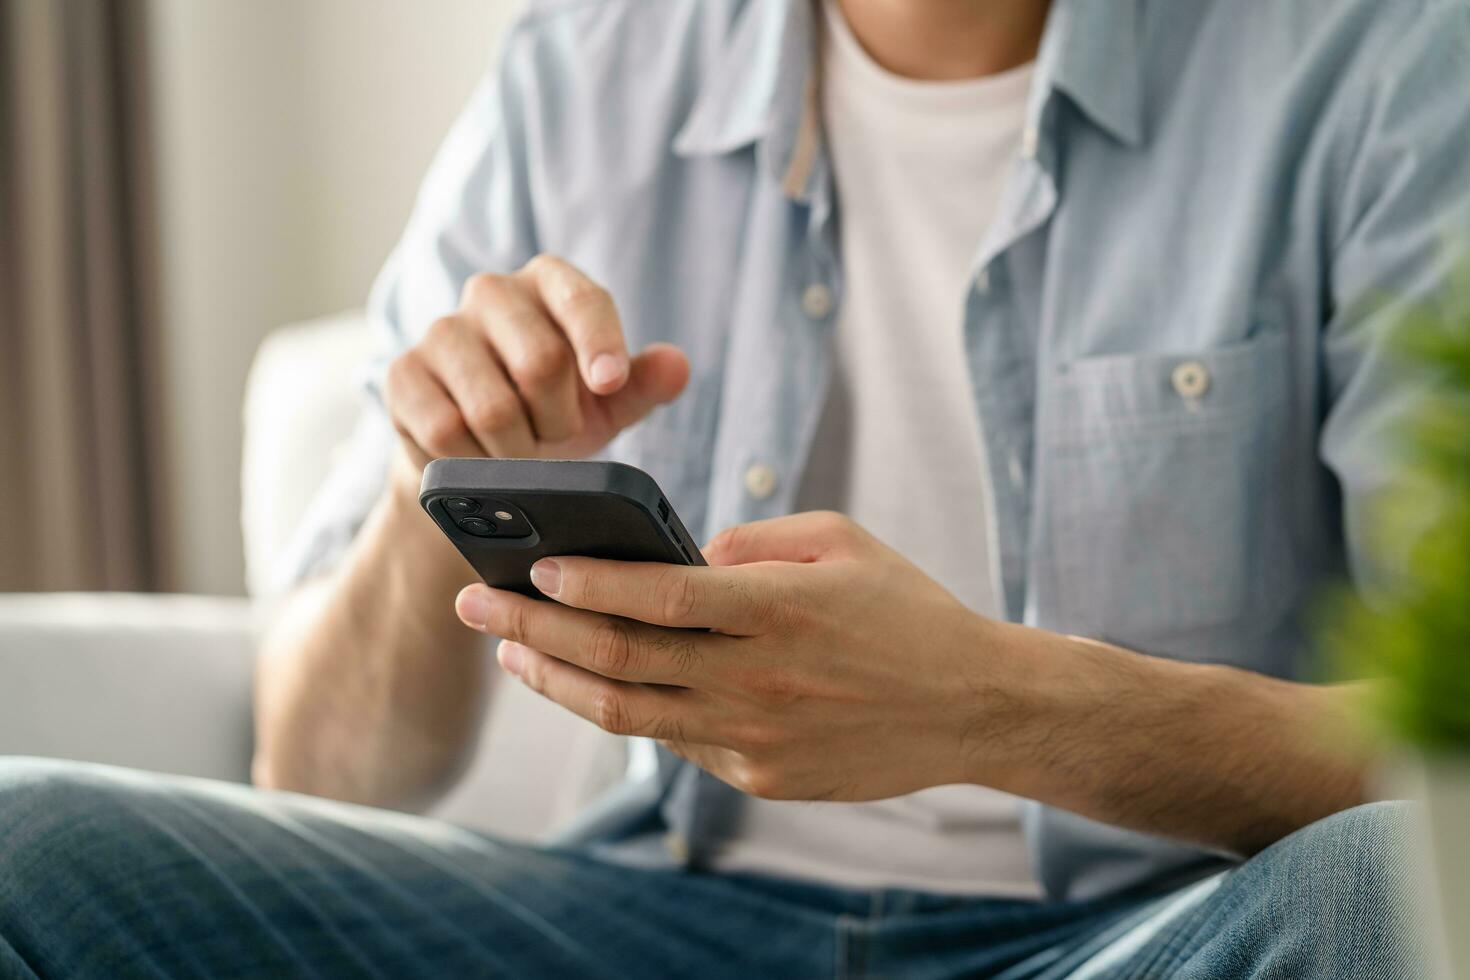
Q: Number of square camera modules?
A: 1